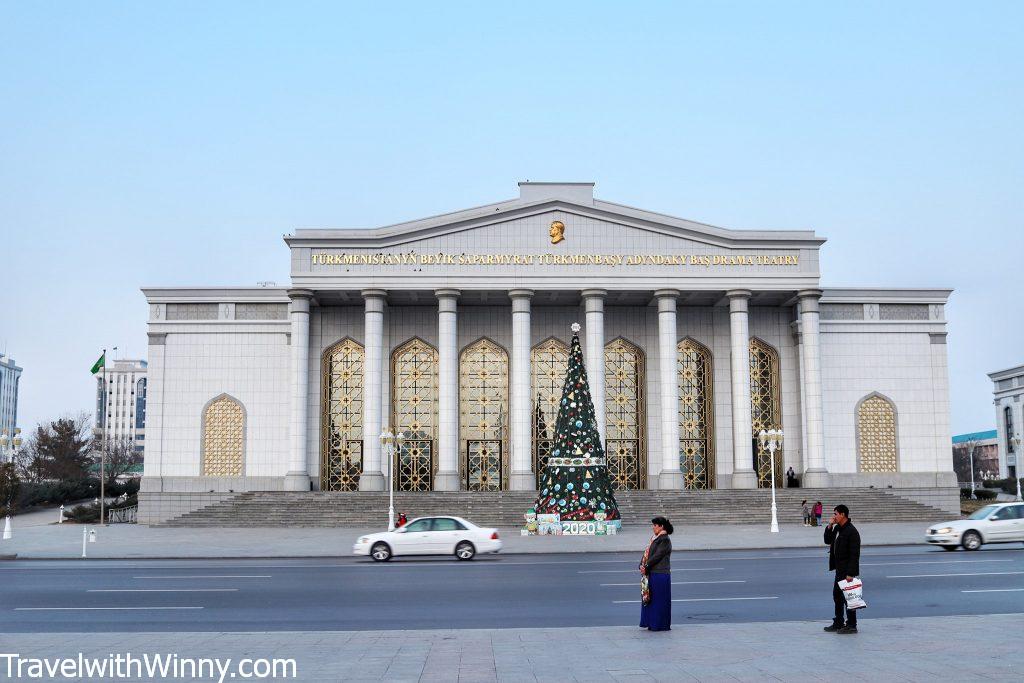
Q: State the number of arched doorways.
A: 7